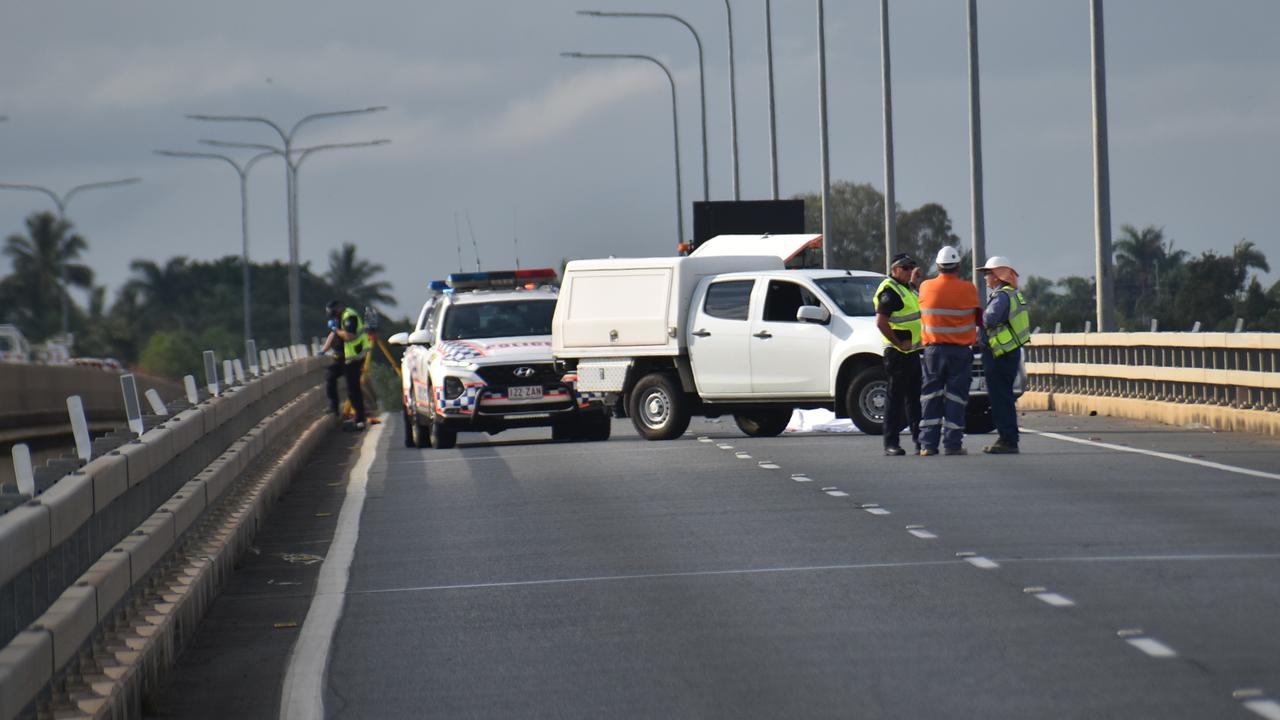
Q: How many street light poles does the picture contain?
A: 12